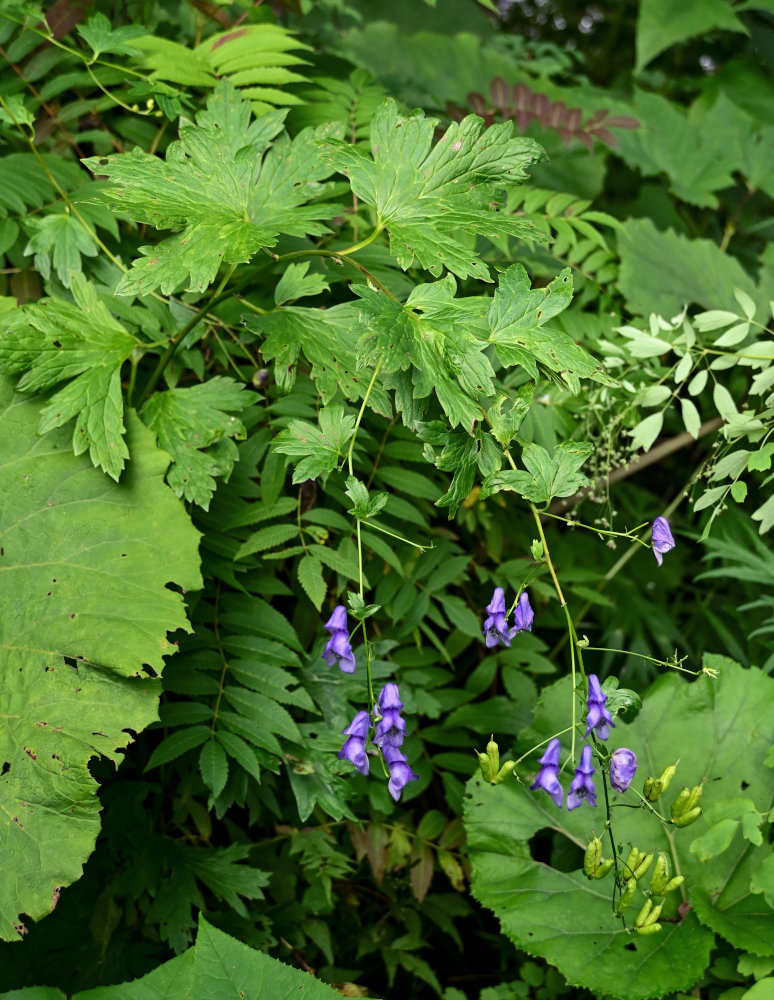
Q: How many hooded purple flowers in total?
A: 11